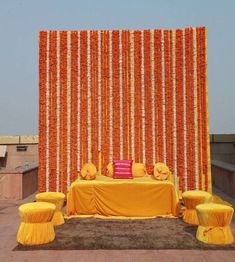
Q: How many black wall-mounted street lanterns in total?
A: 0